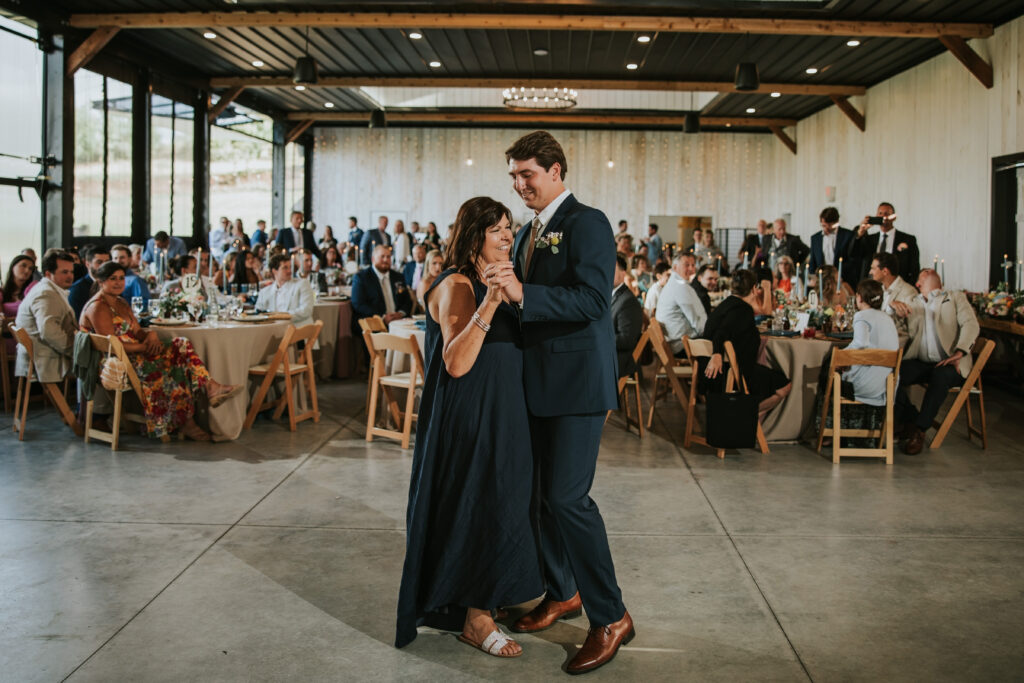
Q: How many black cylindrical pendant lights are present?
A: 4